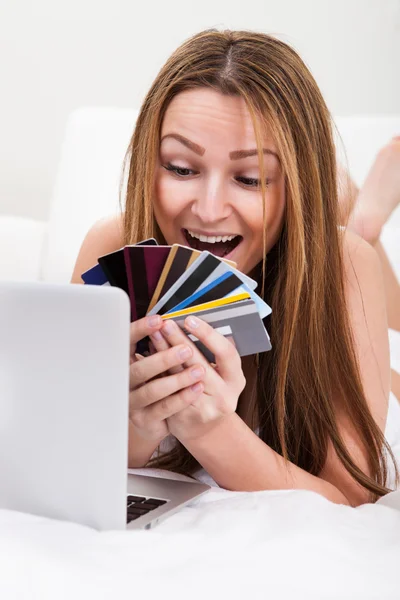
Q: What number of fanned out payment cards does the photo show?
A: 8